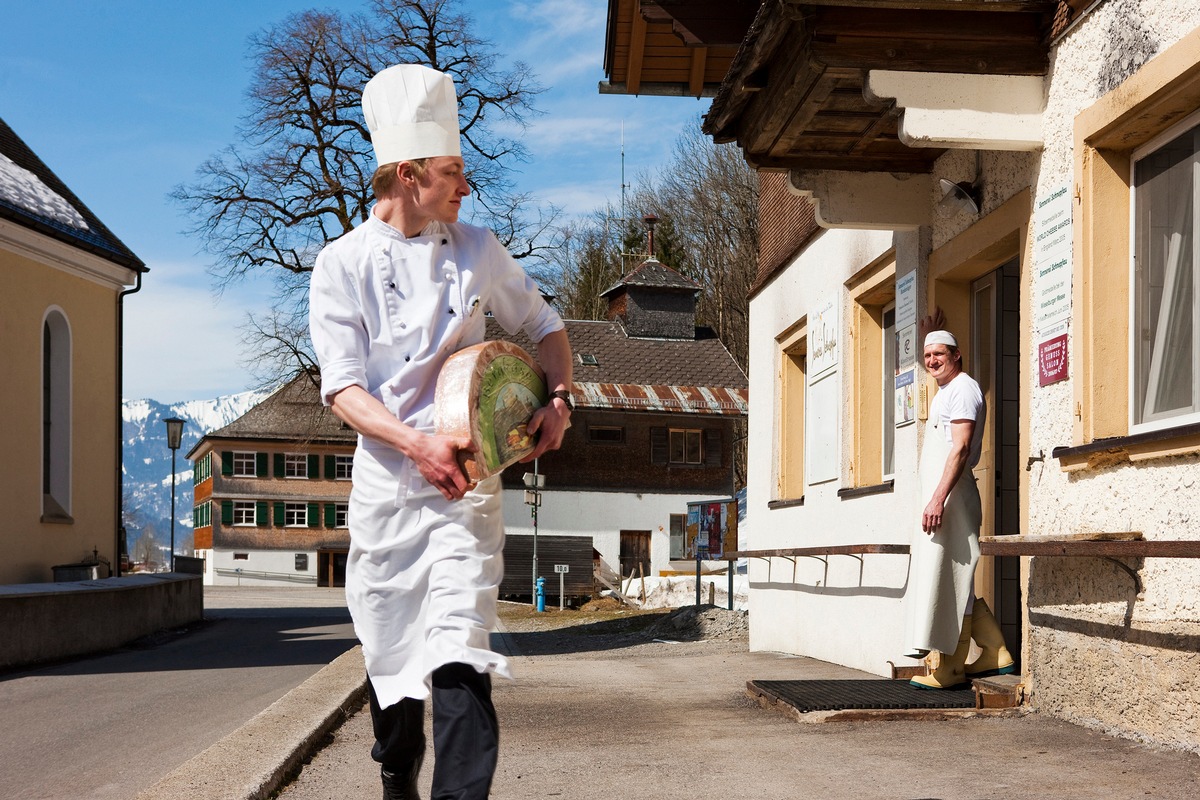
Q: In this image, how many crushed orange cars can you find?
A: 0